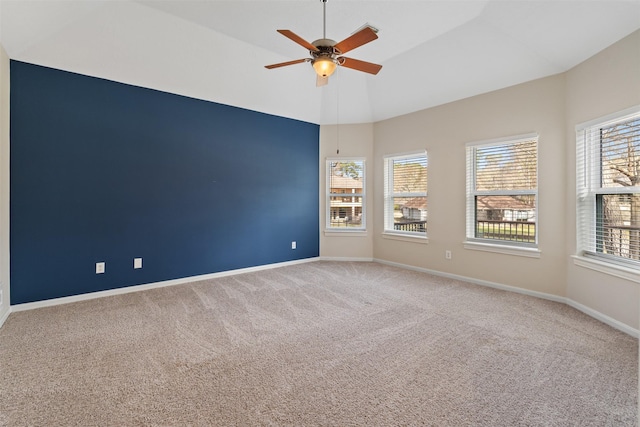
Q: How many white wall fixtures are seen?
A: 4